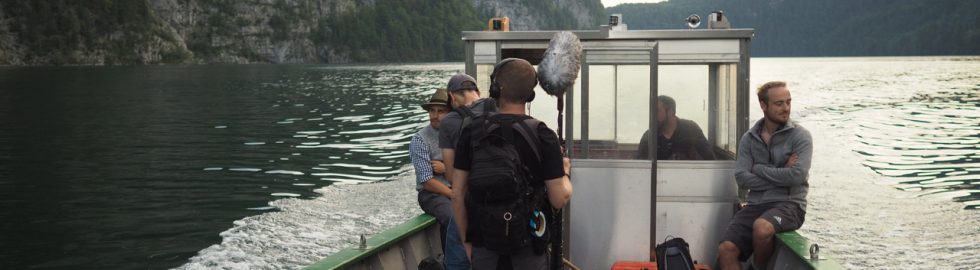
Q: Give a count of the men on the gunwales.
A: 2